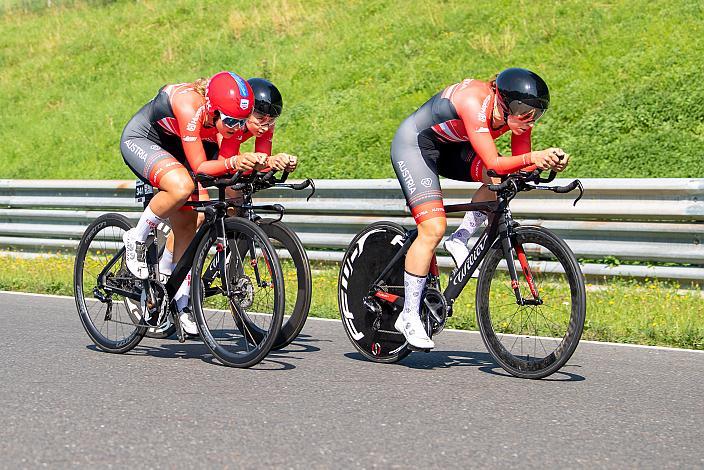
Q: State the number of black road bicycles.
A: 3